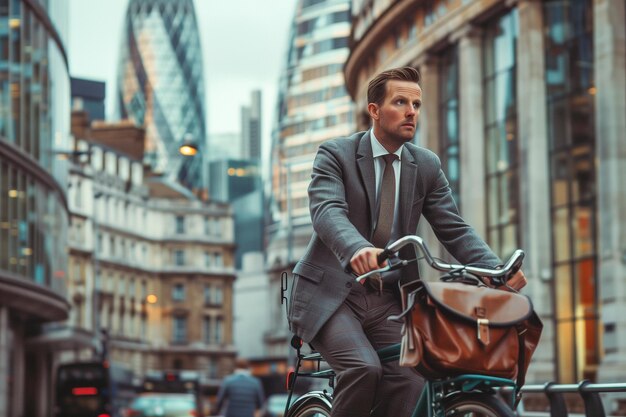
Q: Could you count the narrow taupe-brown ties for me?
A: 1